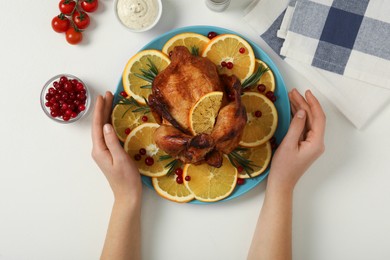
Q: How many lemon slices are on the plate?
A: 11